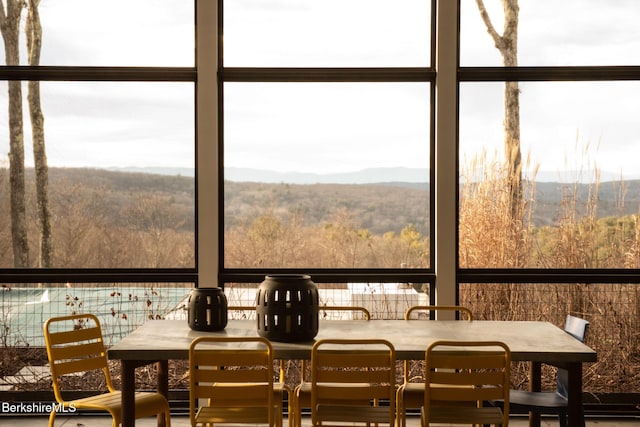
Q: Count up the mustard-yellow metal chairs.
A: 7